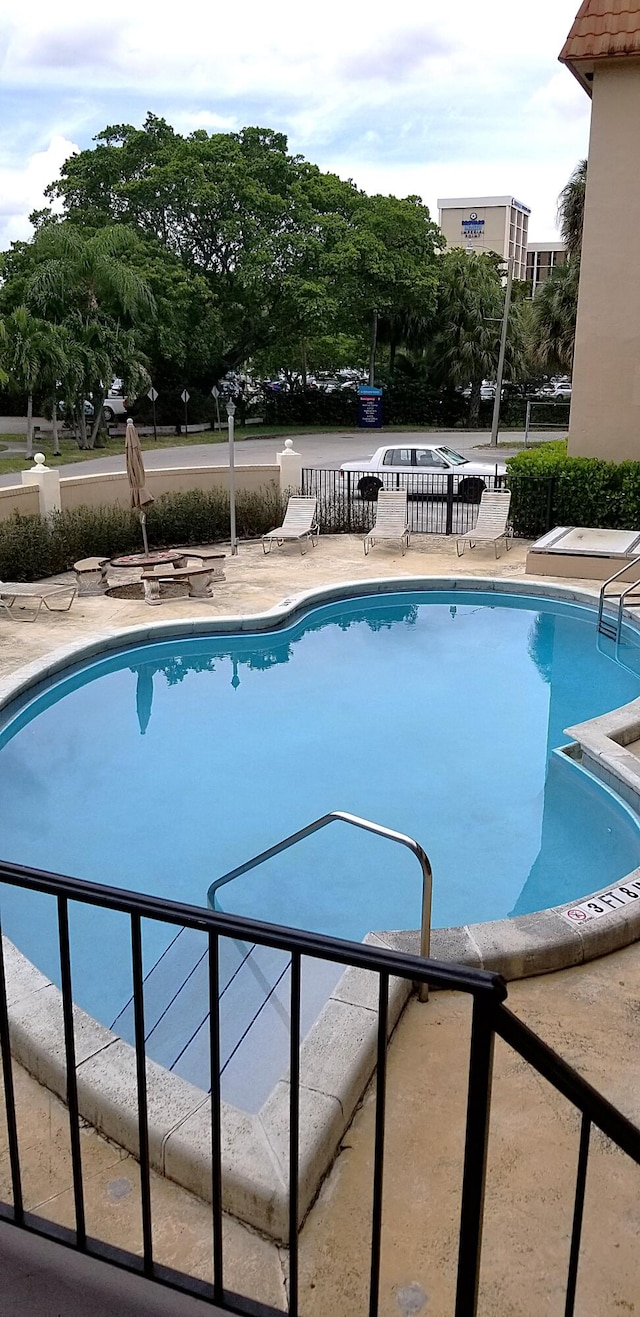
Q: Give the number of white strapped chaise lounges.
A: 4